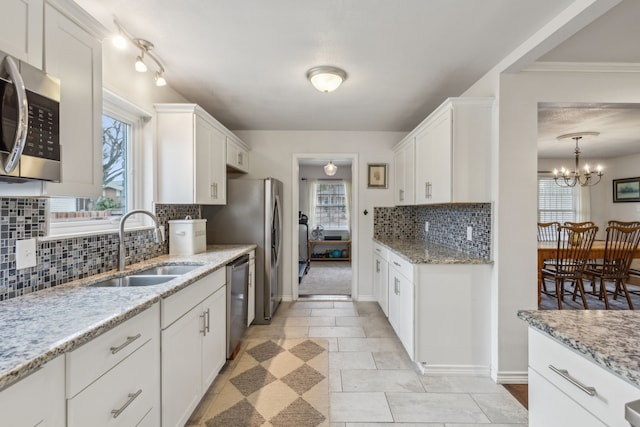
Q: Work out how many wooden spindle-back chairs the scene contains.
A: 5